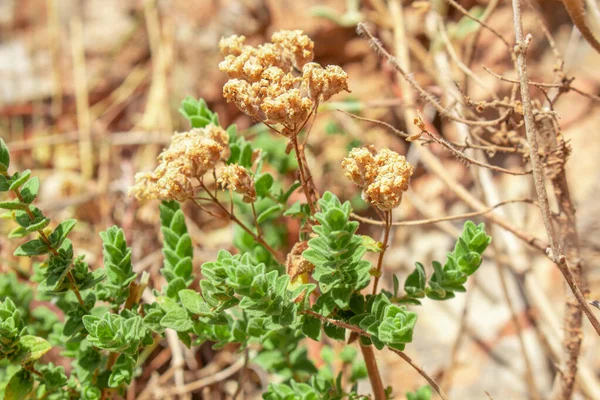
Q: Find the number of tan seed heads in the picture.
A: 3